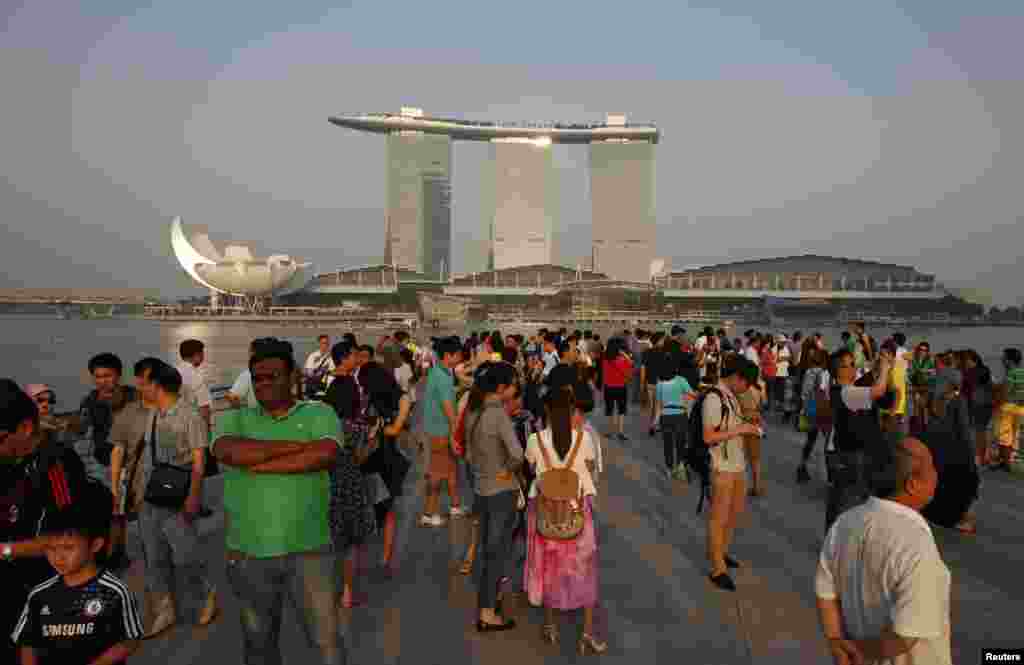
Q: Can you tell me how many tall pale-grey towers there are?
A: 3